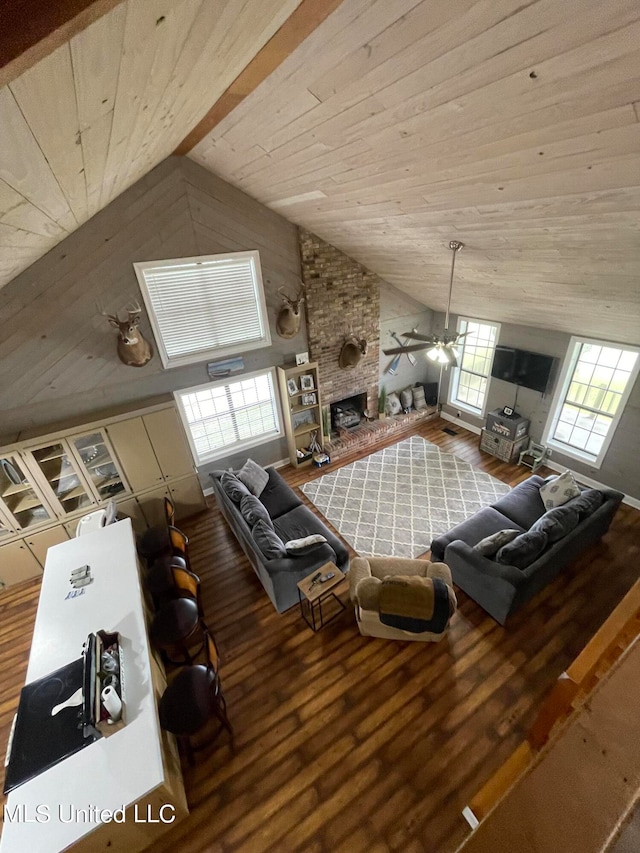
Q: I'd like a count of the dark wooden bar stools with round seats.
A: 4